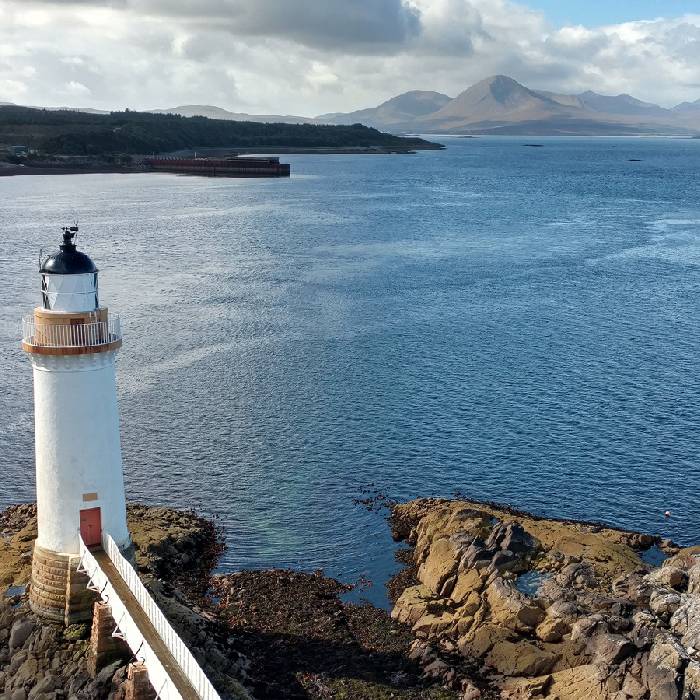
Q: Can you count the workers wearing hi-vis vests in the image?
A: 0